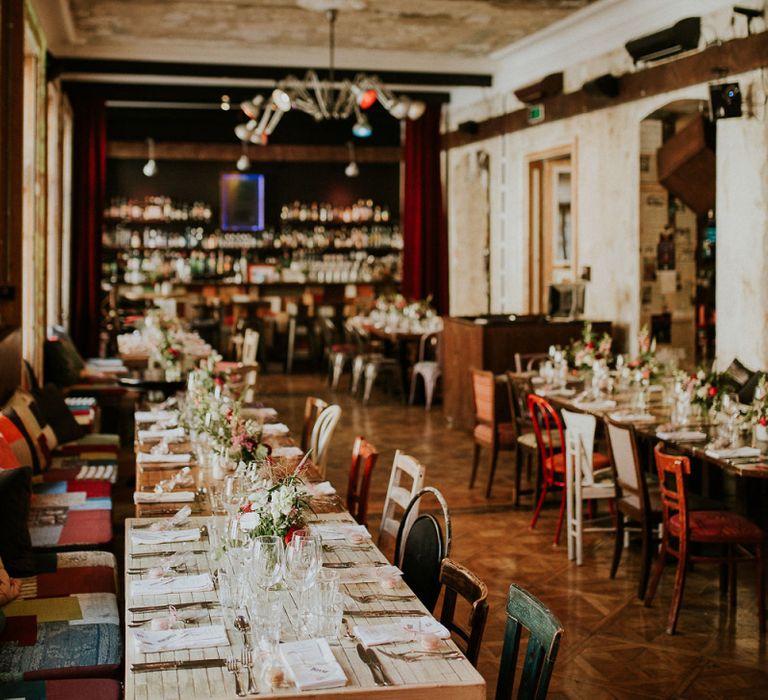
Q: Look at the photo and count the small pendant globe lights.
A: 3